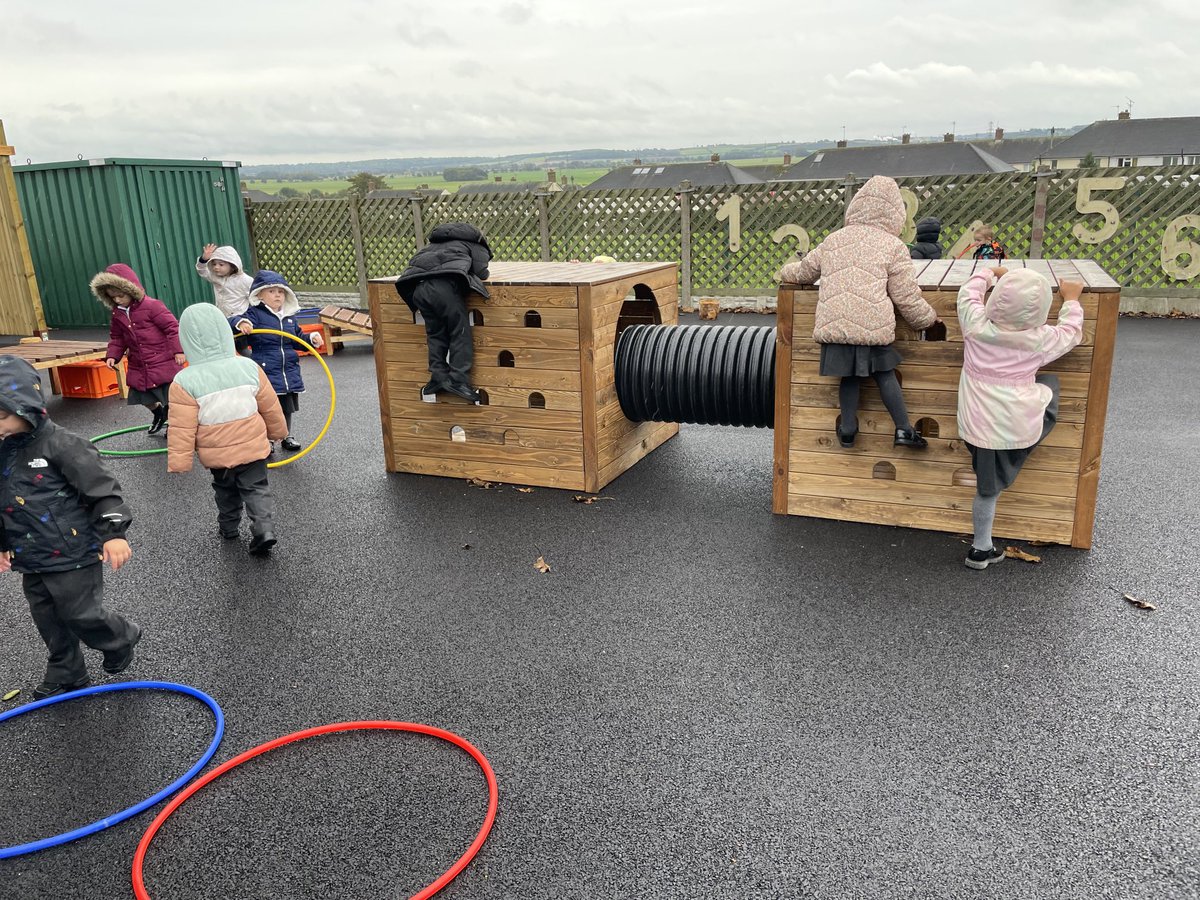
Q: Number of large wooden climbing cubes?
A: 2